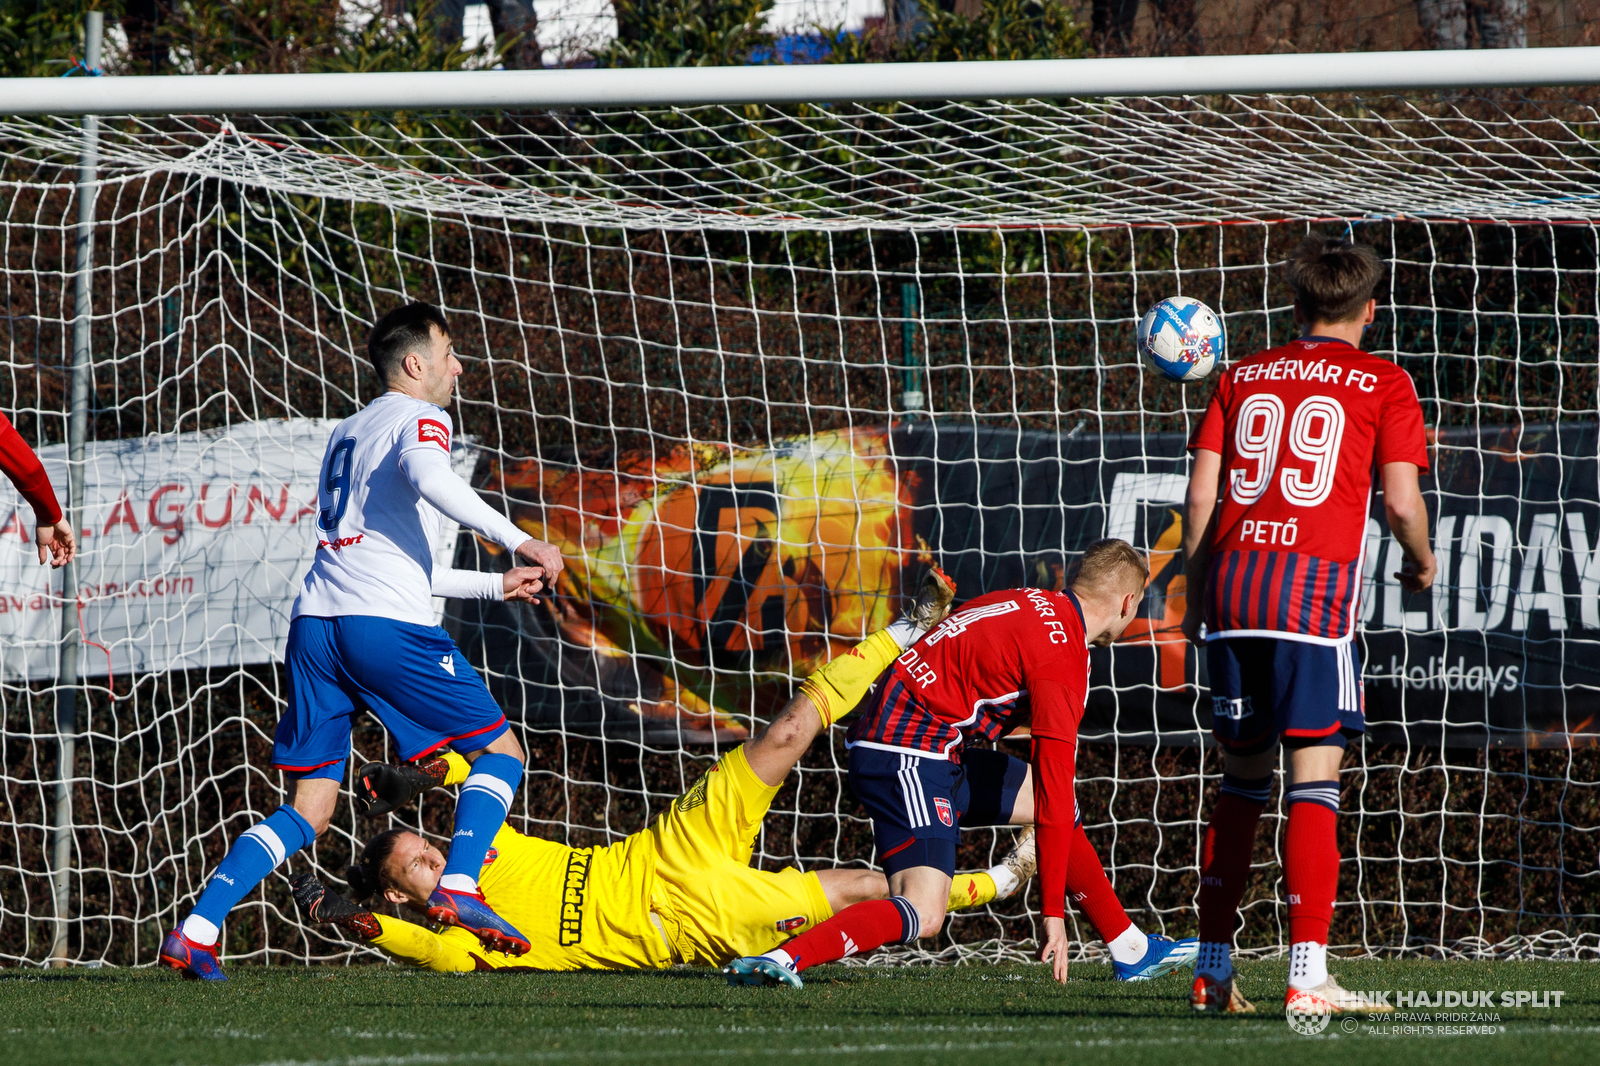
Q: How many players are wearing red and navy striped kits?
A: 2